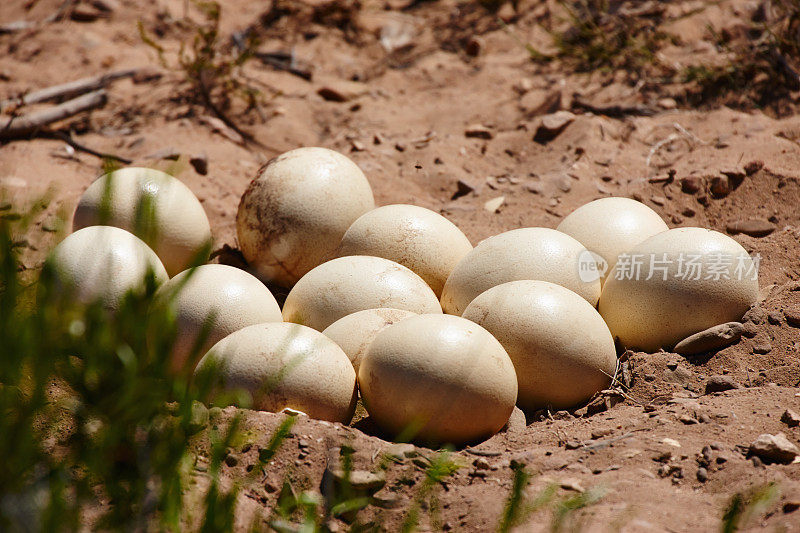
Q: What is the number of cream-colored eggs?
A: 13